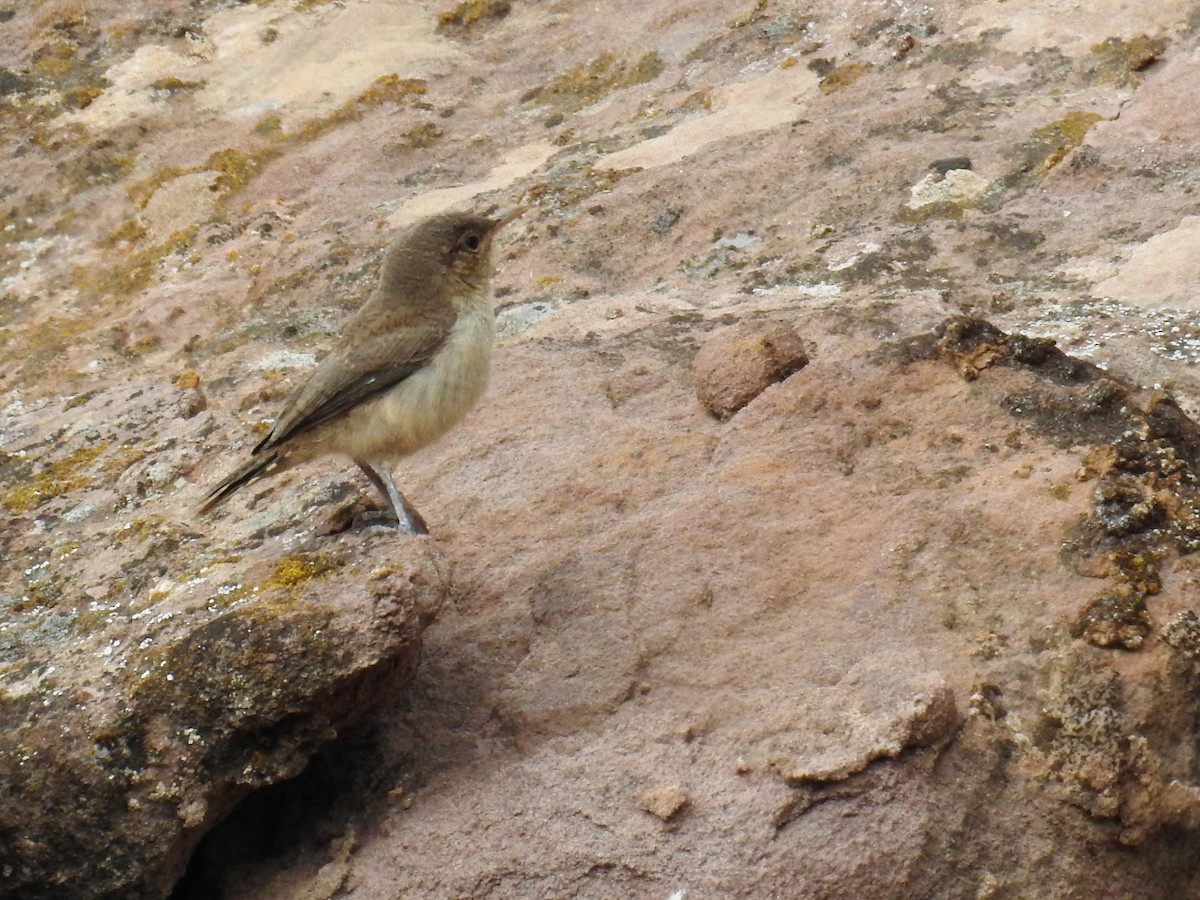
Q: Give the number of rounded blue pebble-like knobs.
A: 0